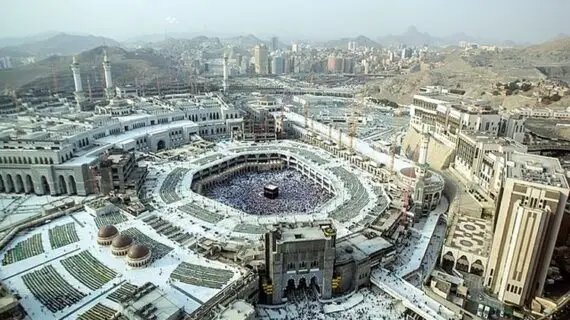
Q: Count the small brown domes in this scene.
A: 3